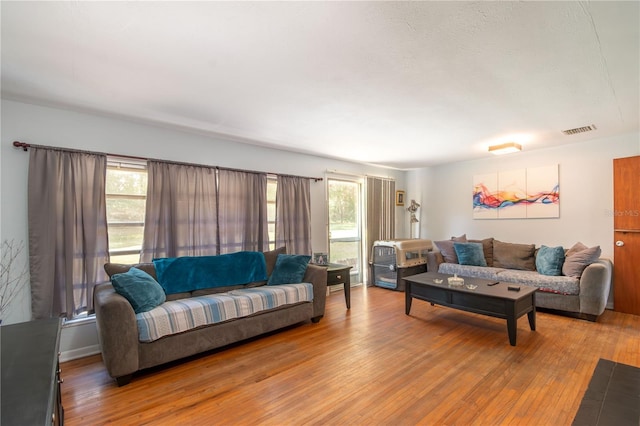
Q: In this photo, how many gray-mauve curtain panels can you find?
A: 4